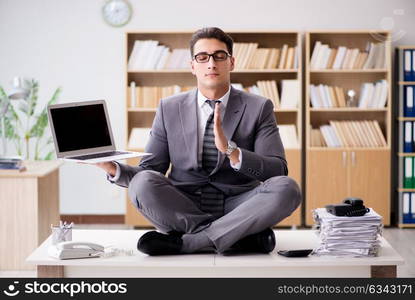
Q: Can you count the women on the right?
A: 0